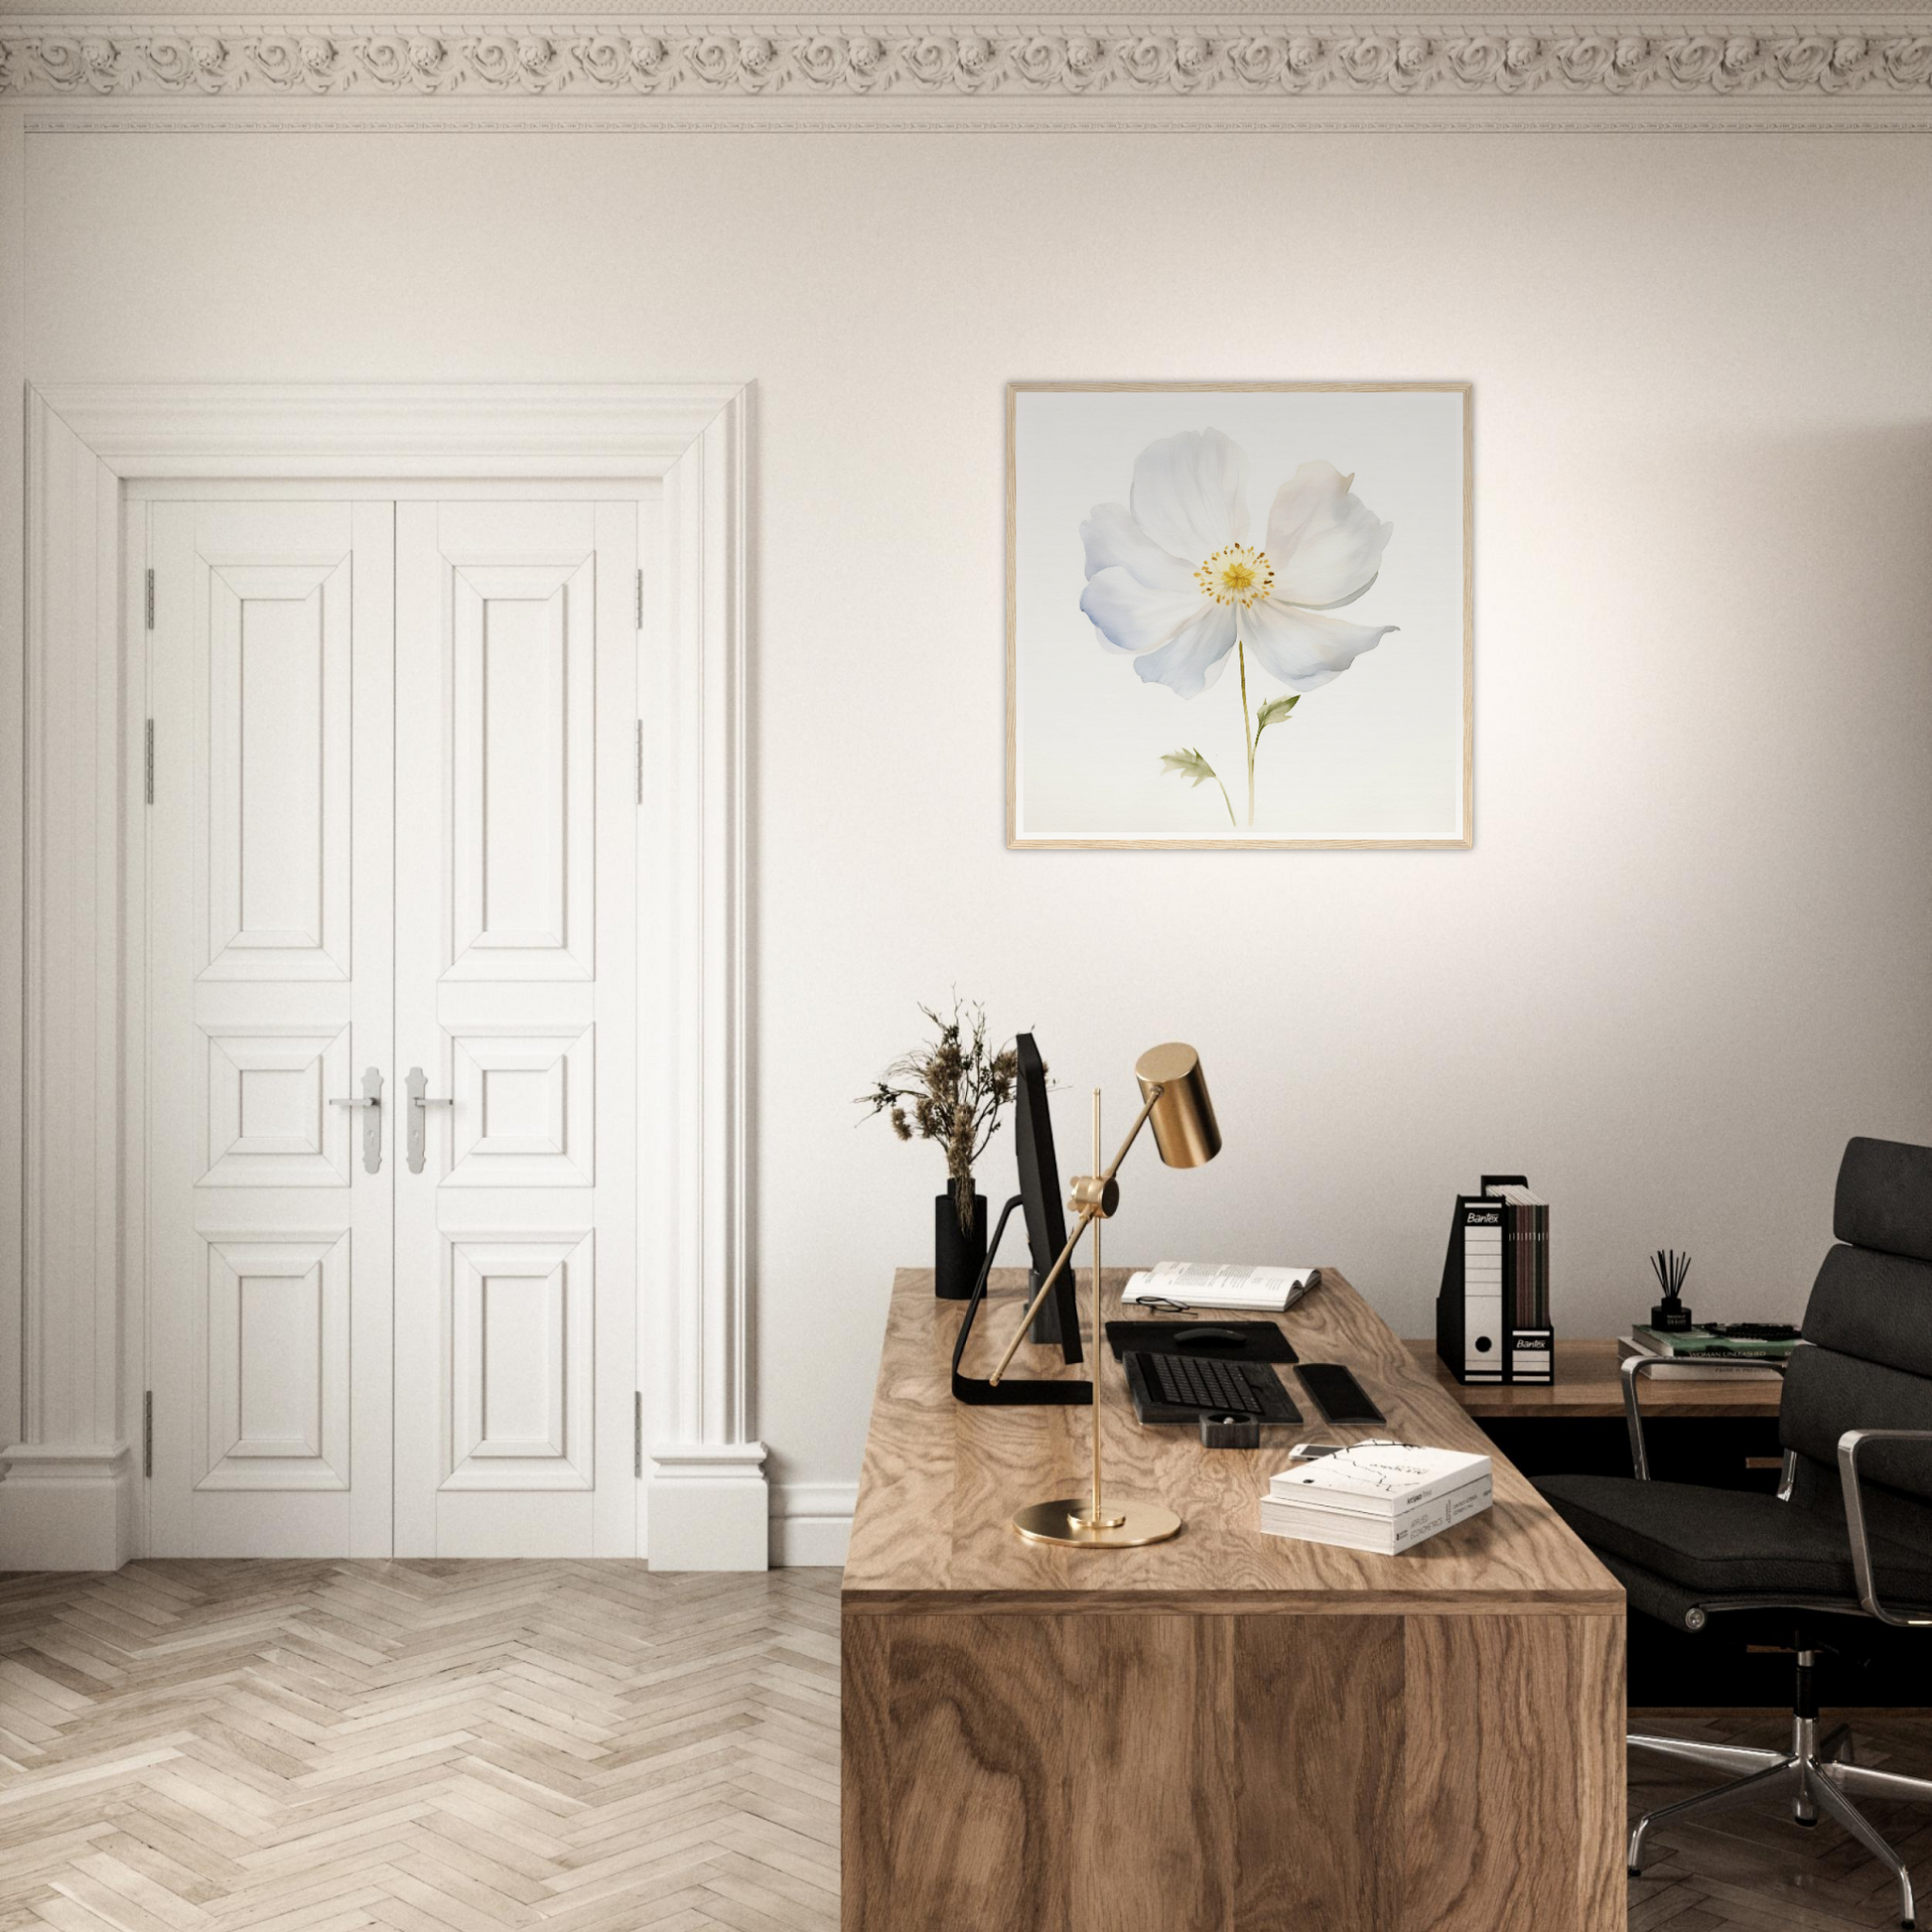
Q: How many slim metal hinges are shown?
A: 6